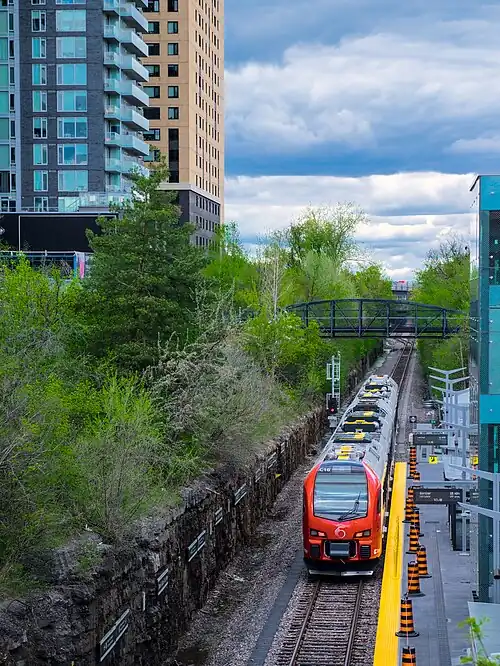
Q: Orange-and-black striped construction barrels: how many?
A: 11